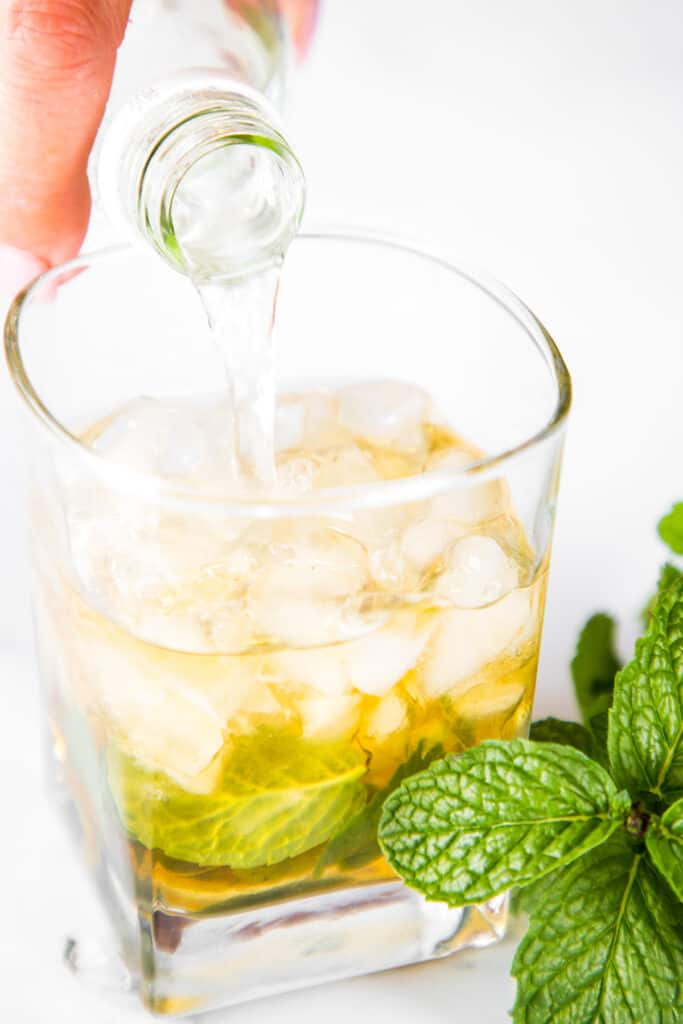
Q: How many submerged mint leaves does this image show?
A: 2